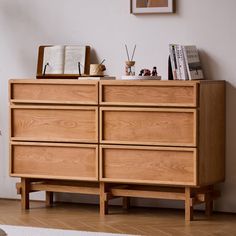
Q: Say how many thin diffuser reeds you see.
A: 2